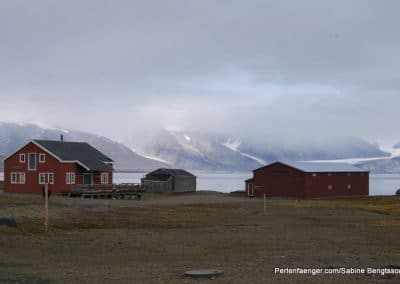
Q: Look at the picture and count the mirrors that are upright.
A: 0